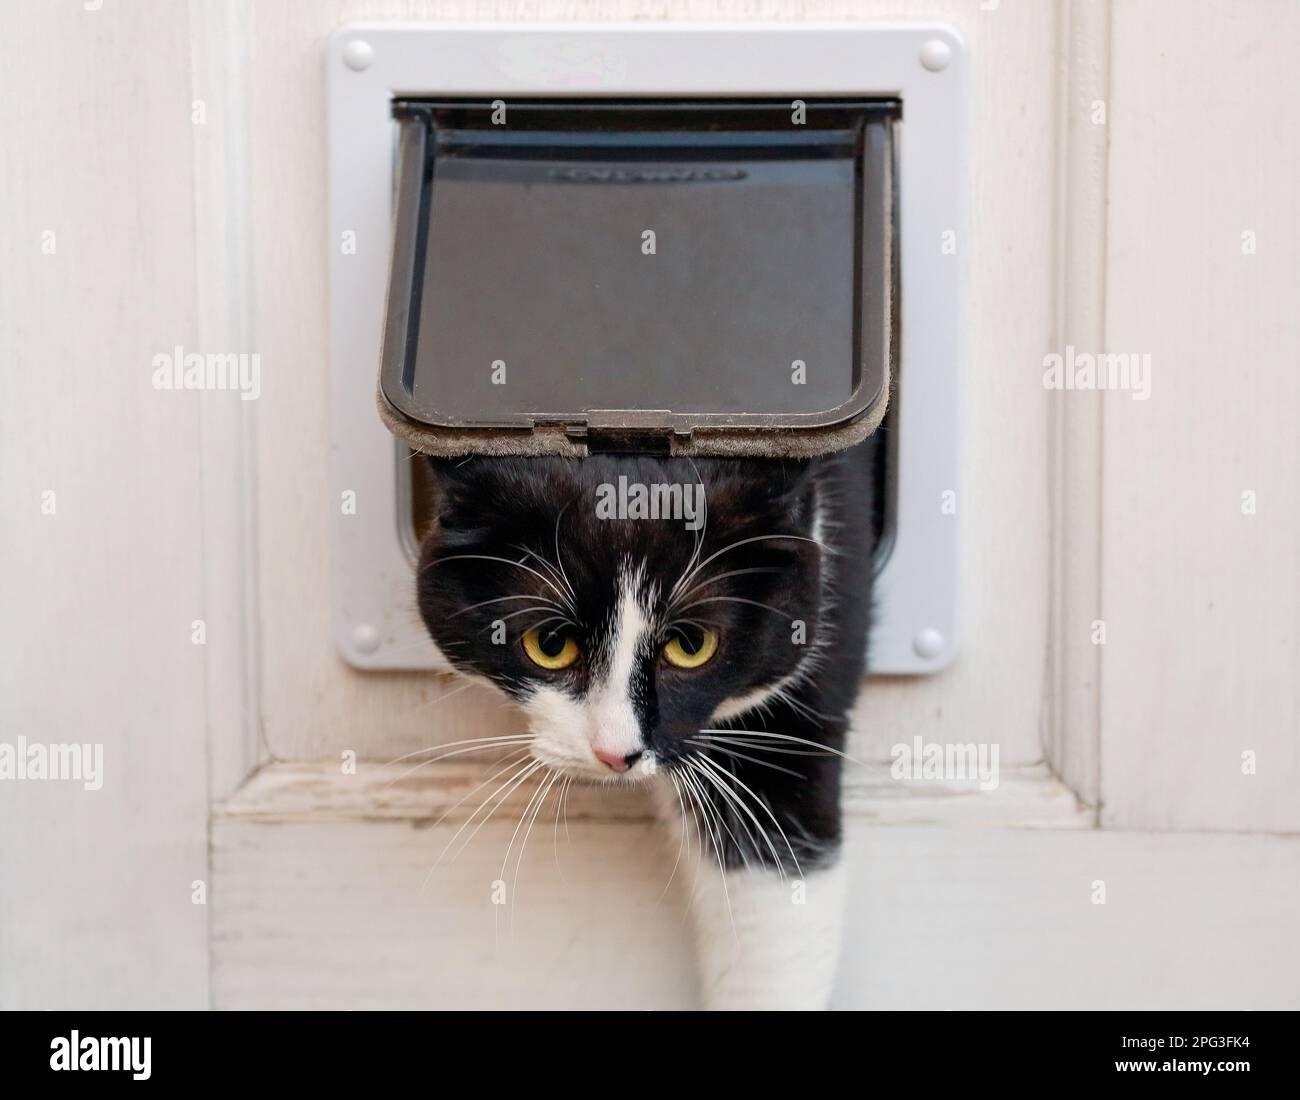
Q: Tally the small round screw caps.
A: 4